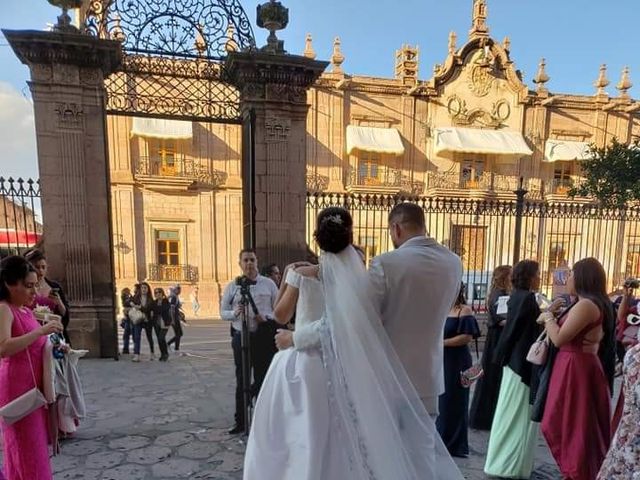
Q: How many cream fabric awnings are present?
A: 4